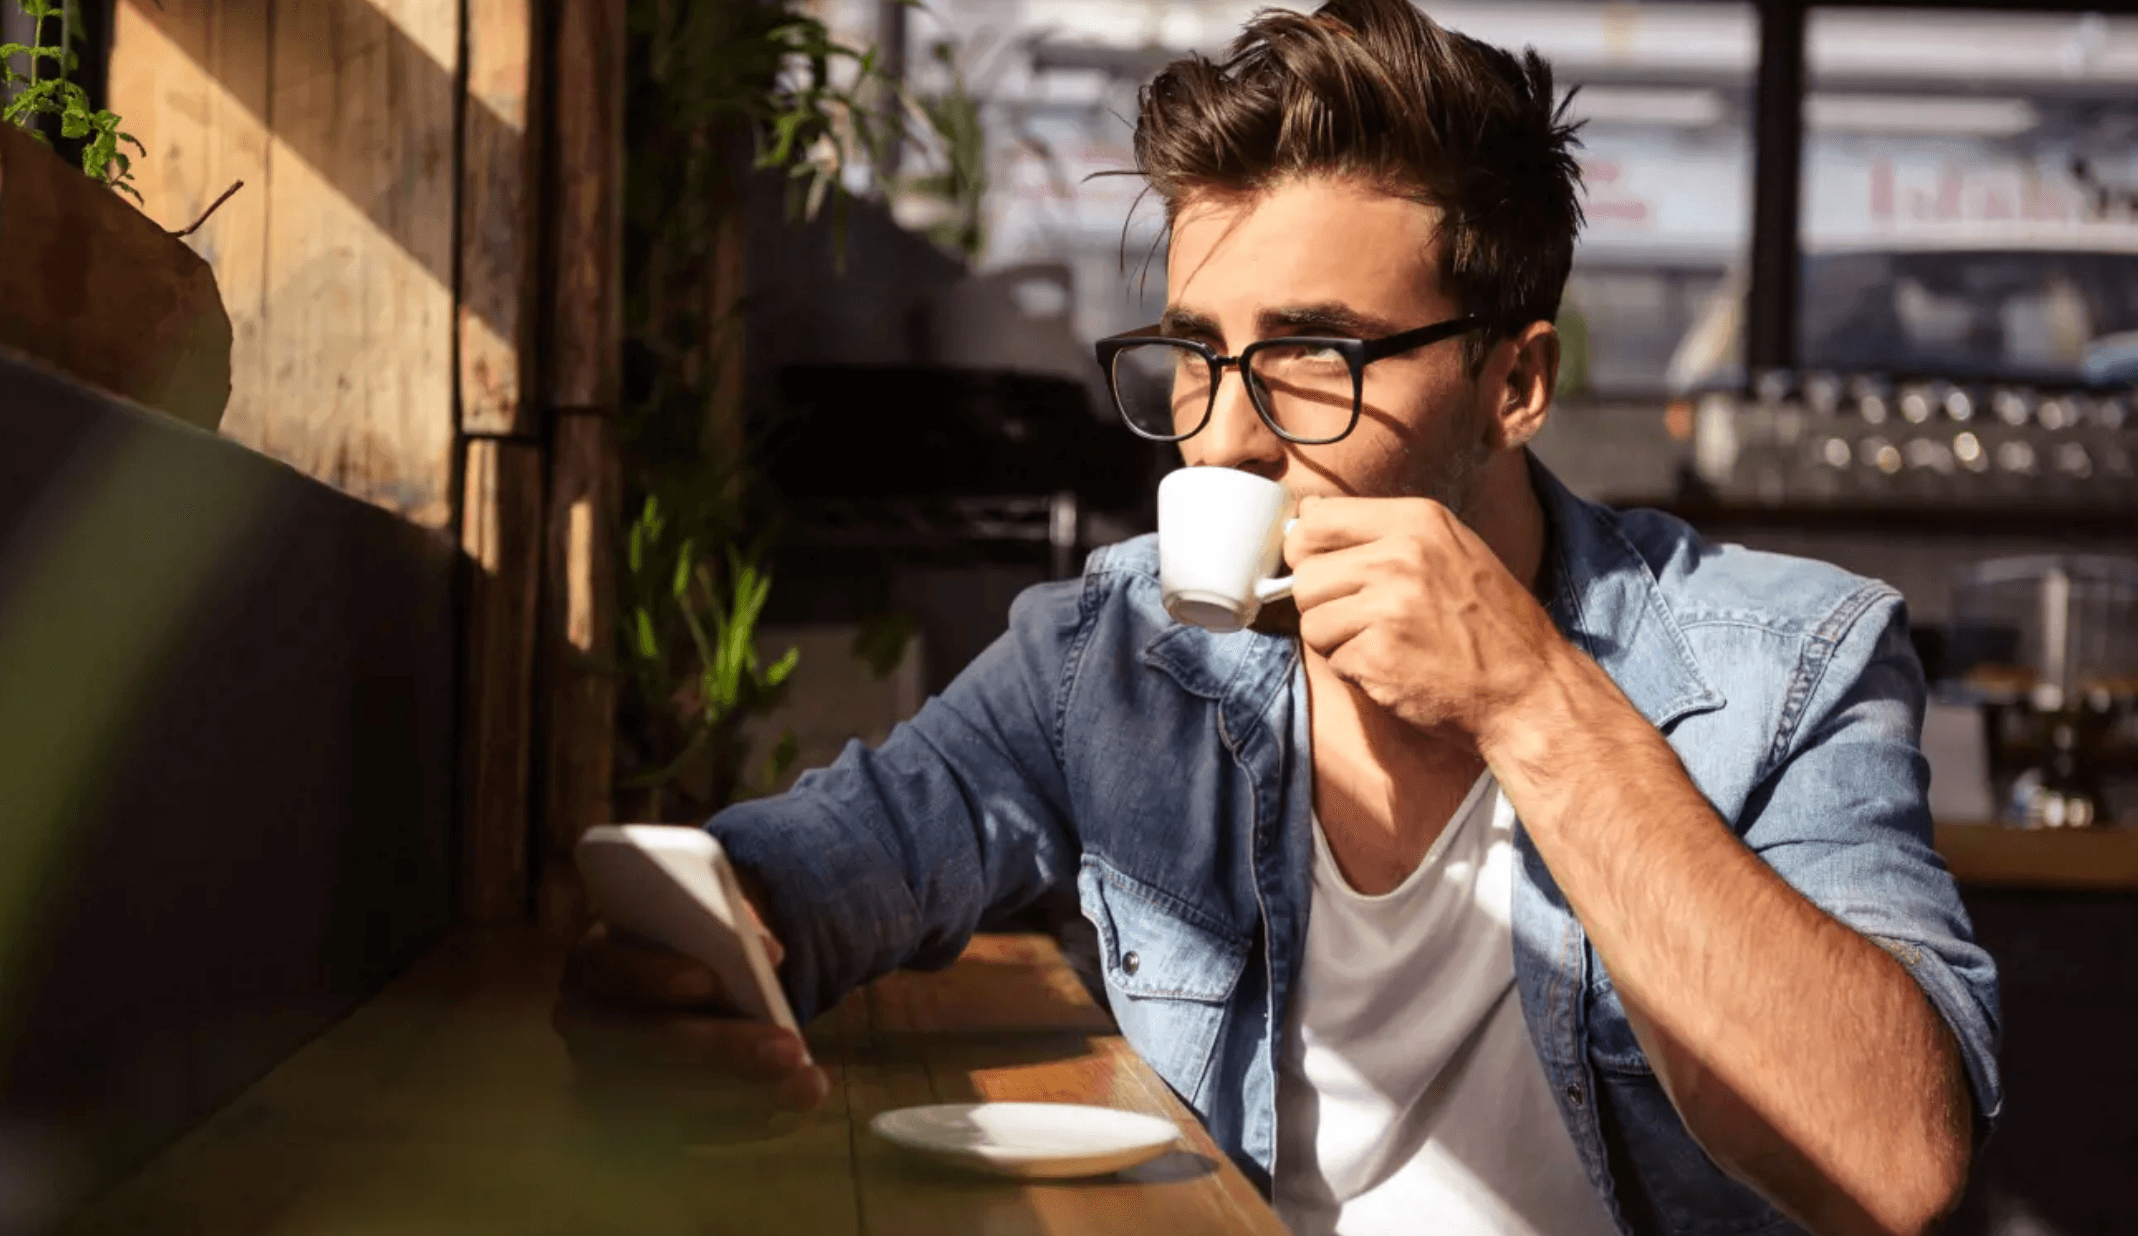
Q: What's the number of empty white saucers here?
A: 1